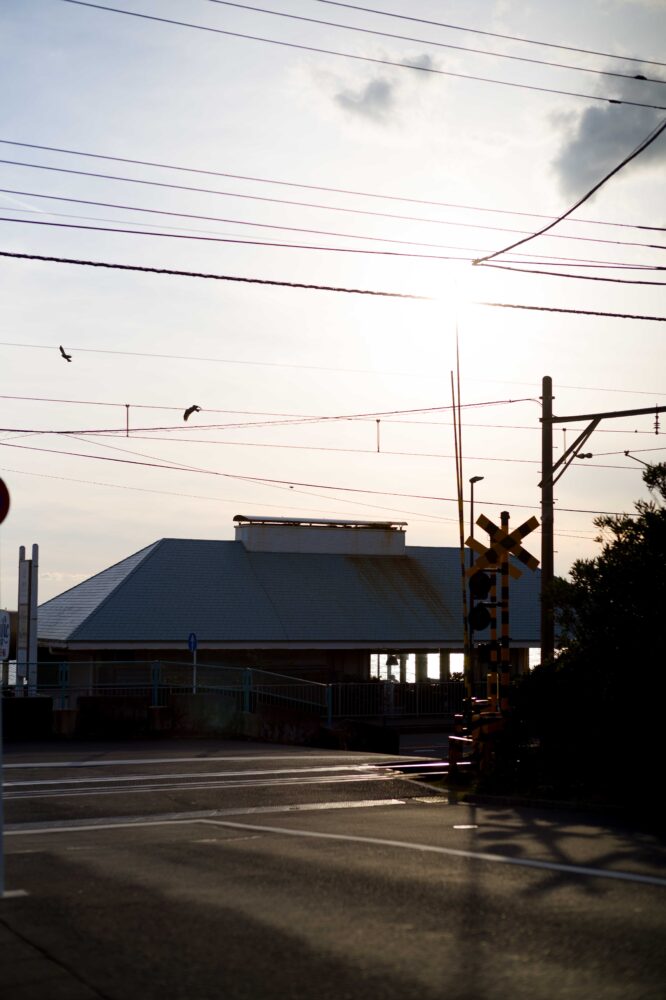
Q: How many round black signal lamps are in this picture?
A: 2